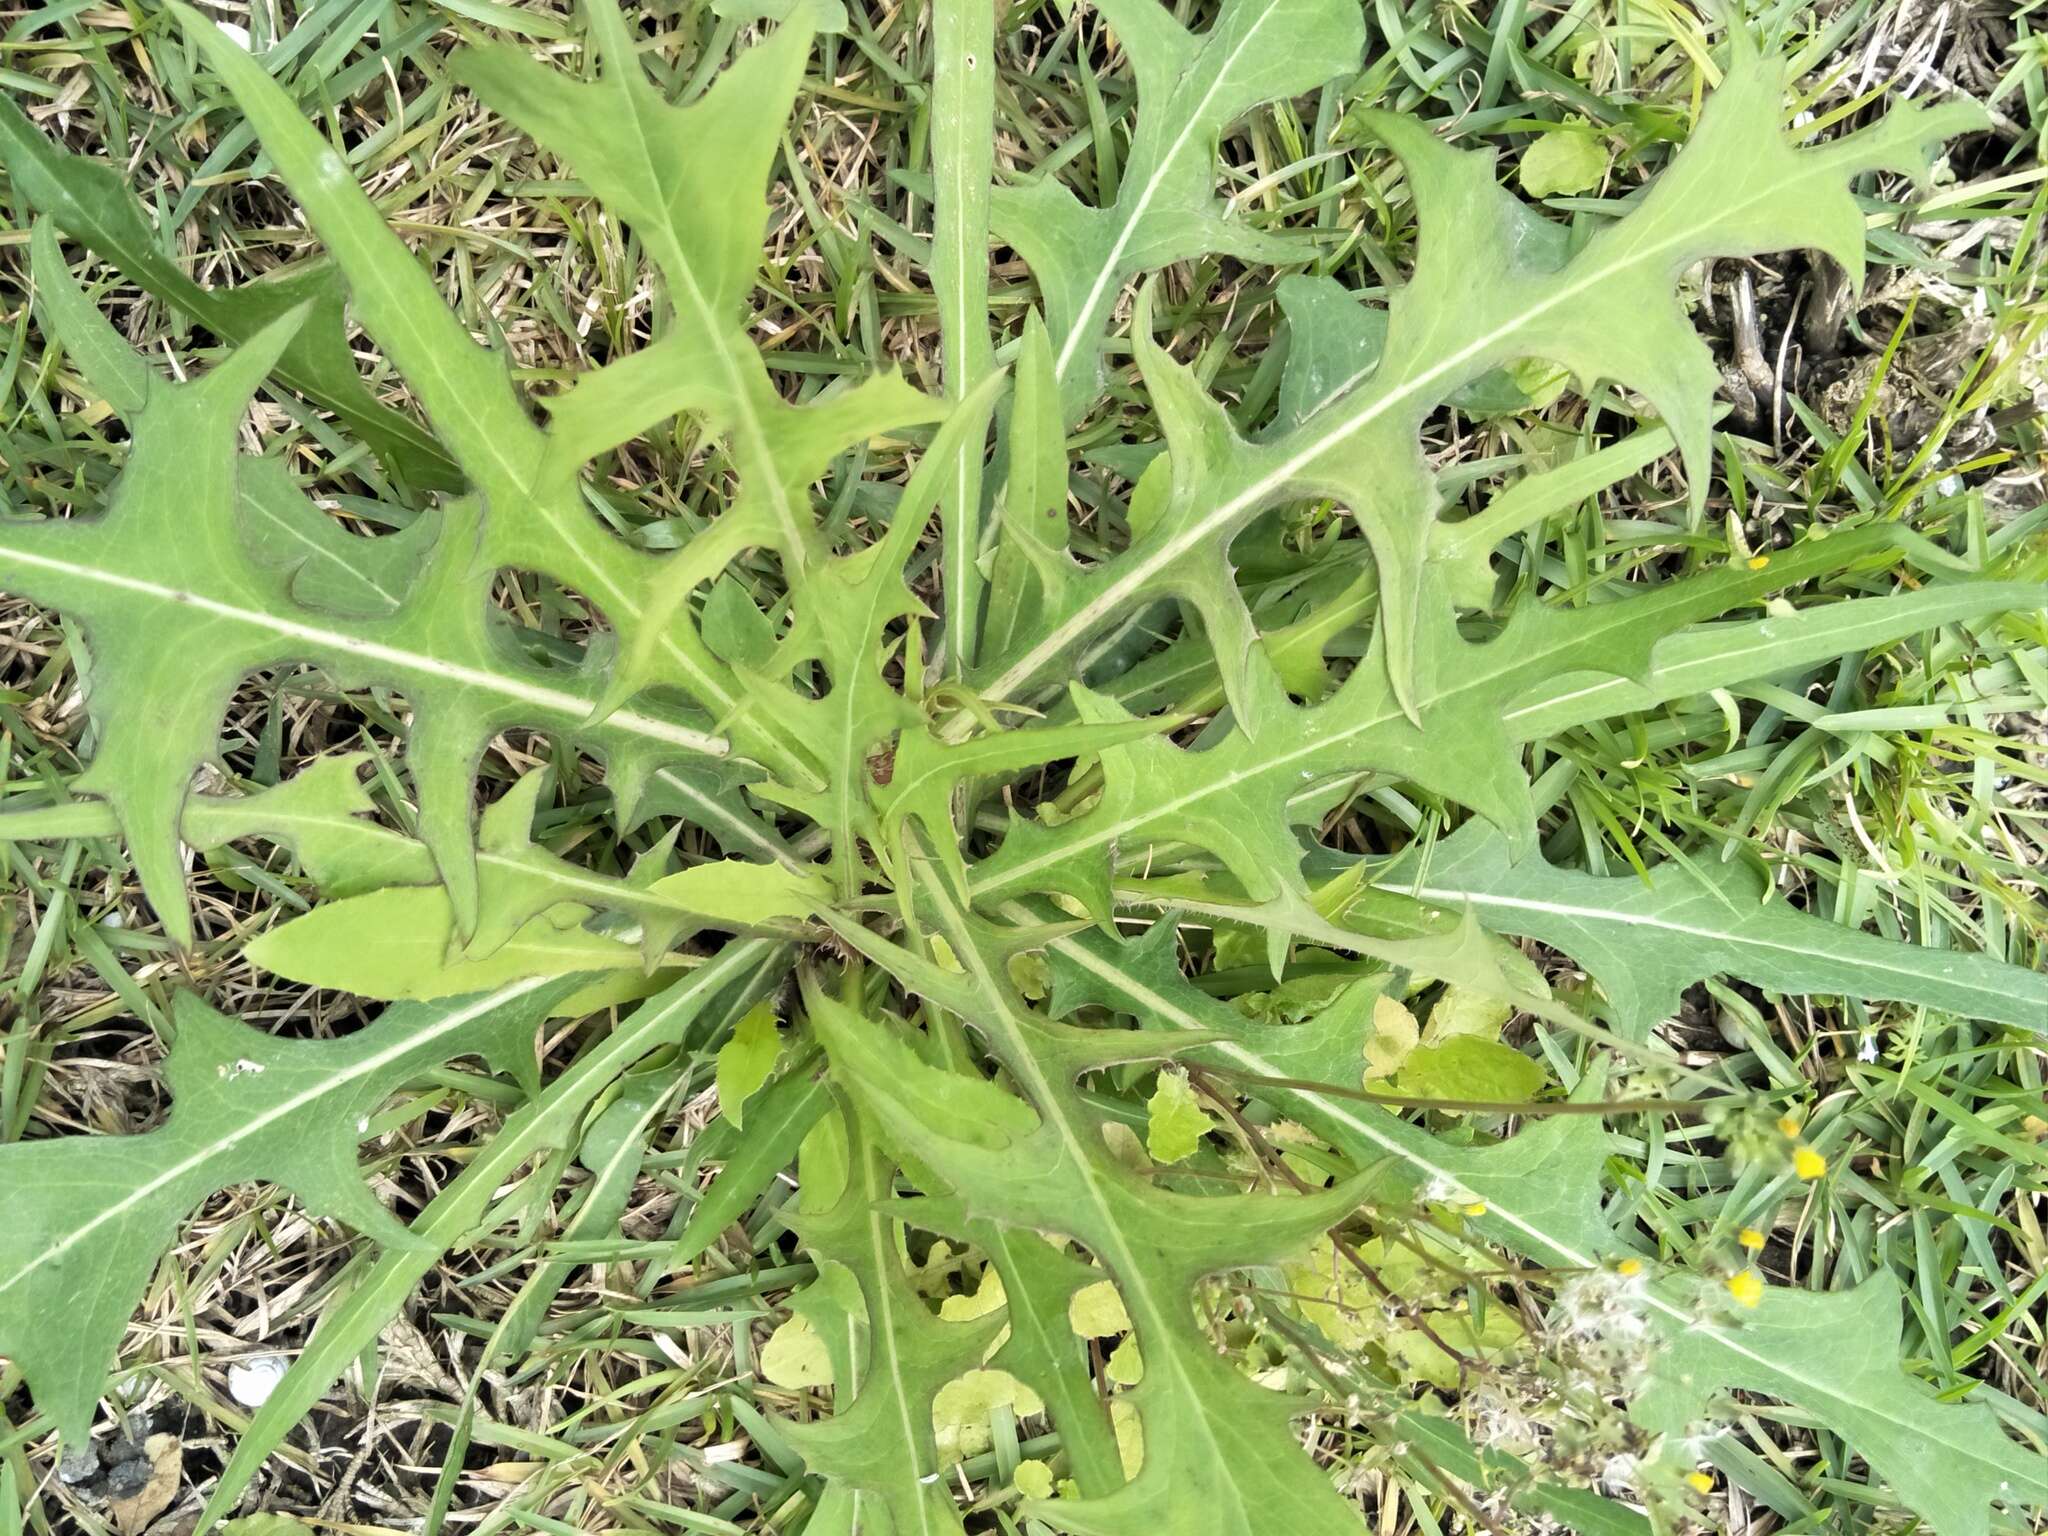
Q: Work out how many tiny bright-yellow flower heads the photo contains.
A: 8